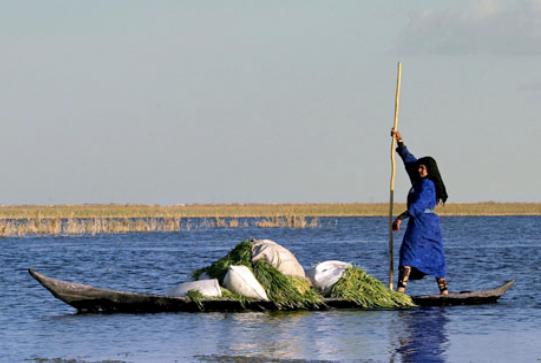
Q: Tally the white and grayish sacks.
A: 4